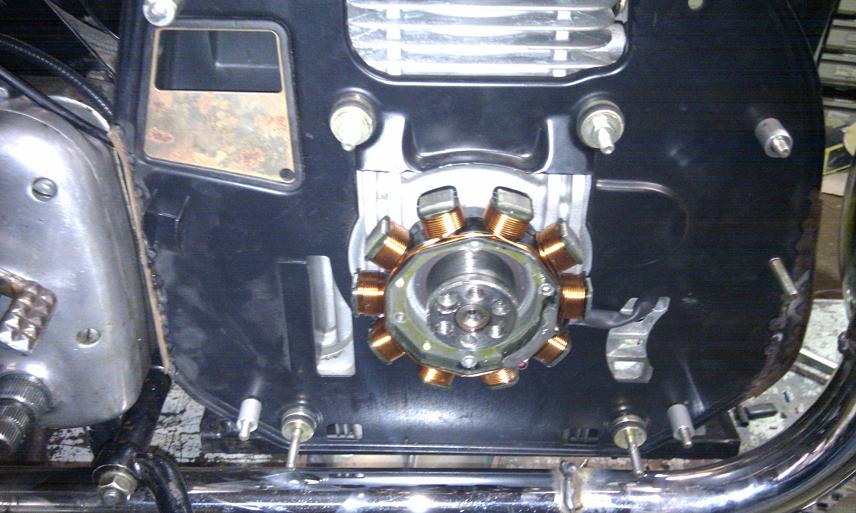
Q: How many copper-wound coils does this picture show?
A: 10